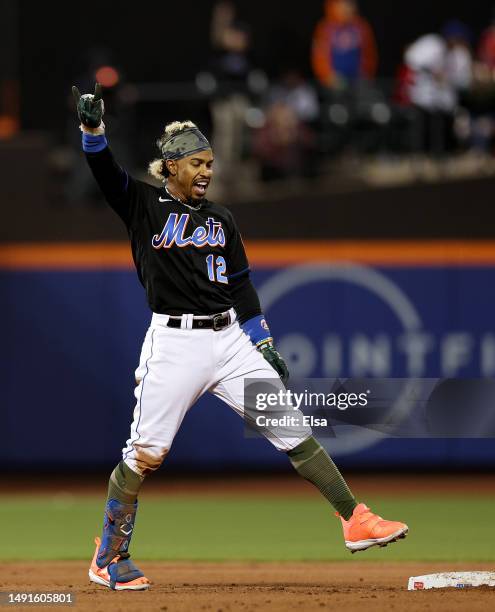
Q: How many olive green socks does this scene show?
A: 2